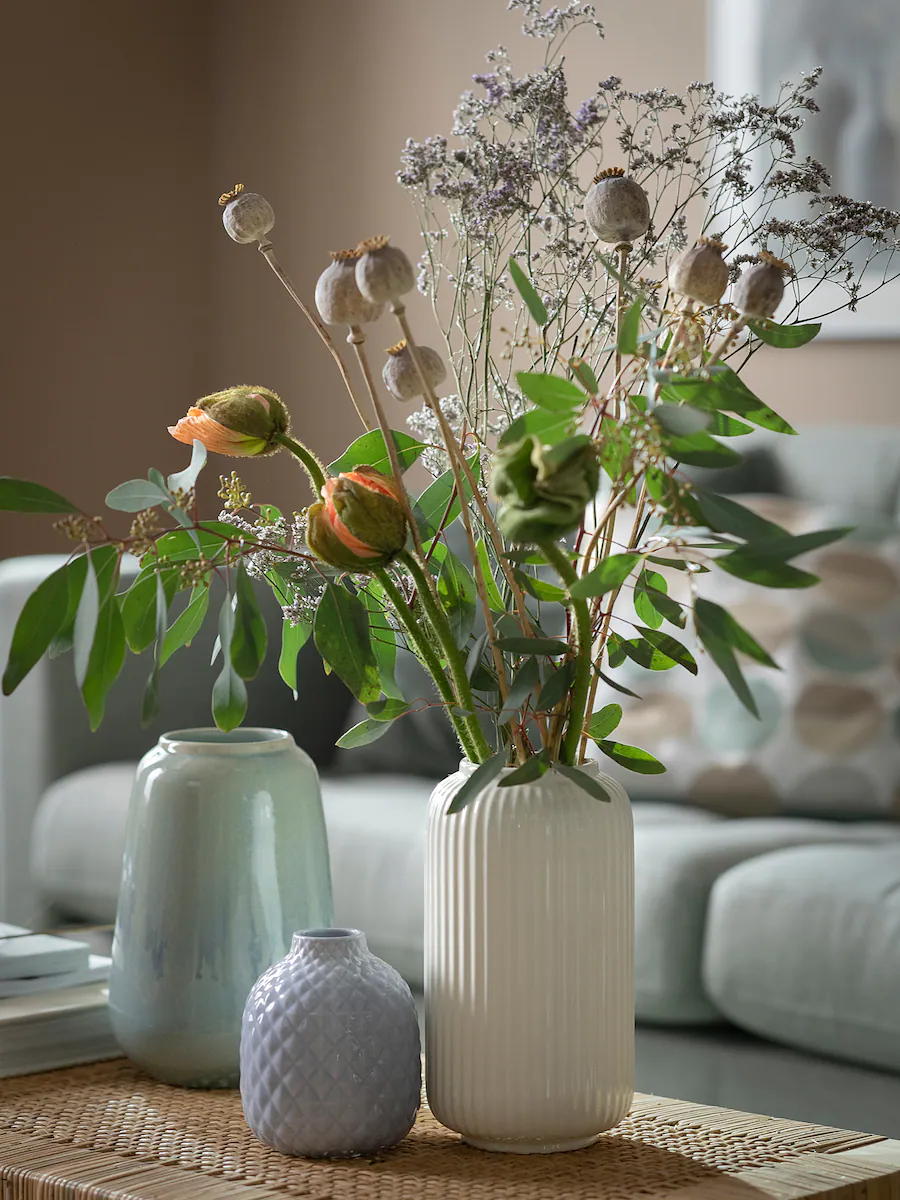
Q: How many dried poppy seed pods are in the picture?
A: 7